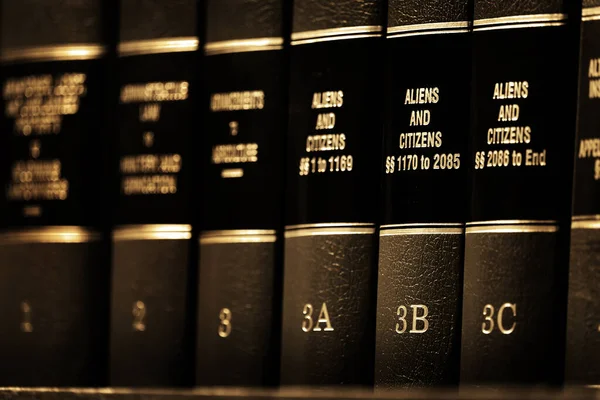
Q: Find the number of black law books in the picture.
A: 7